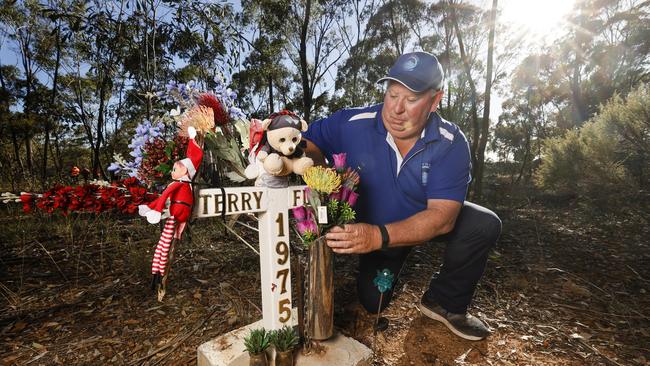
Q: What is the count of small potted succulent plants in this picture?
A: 2